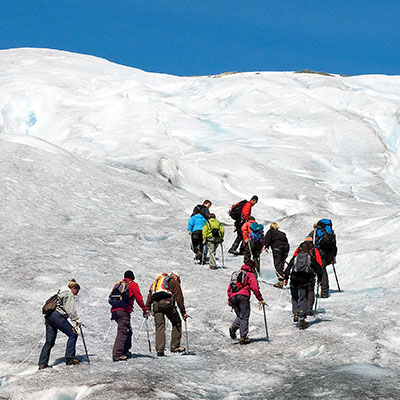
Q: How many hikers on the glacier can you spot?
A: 13